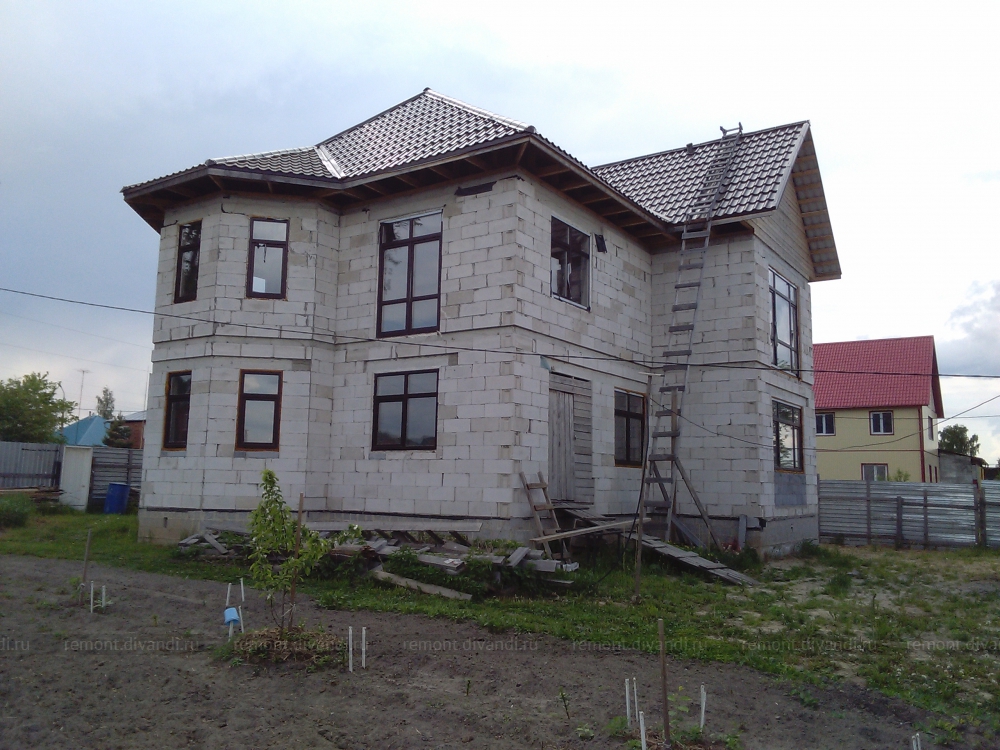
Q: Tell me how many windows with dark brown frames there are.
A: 10